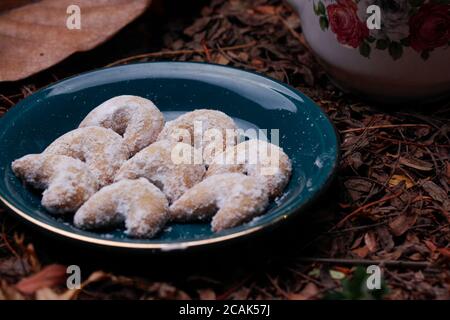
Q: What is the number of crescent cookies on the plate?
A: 8